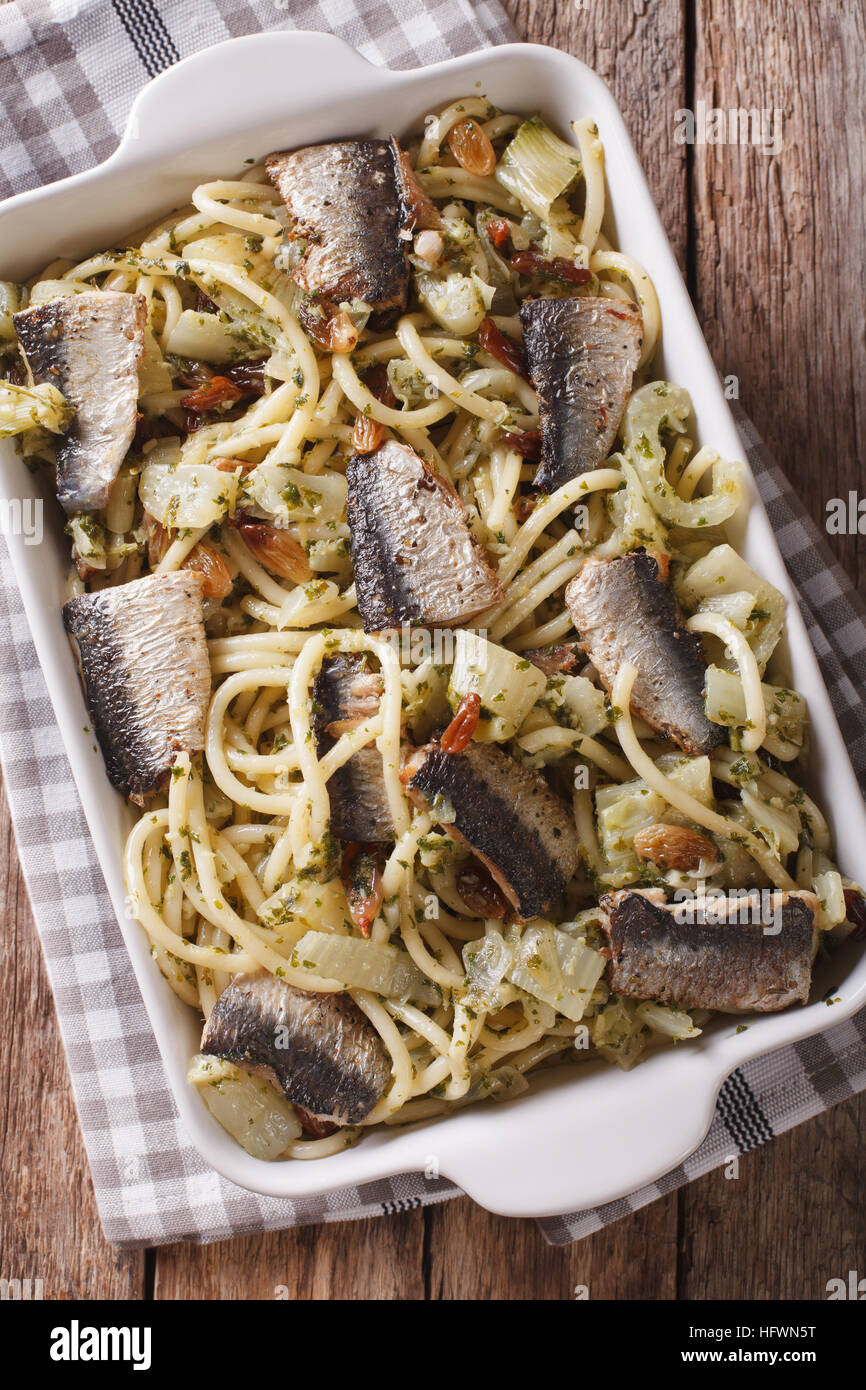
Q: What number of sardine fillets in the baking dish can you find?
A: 10